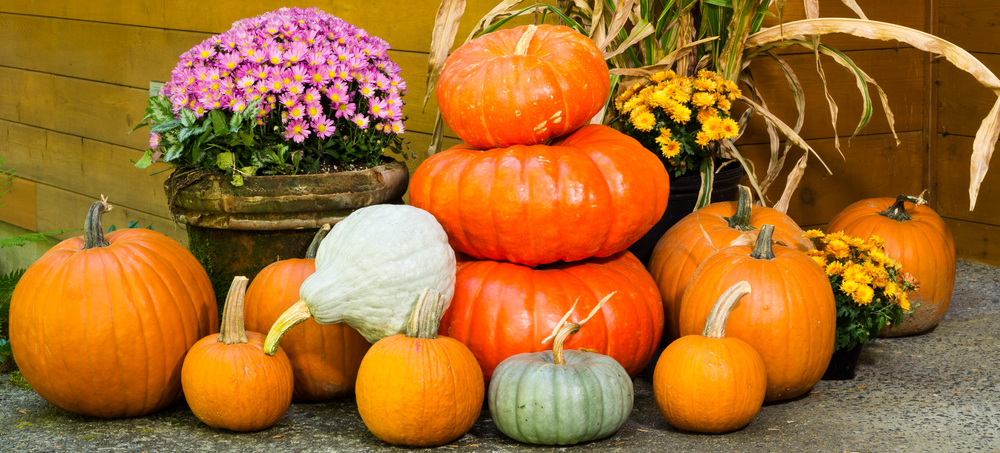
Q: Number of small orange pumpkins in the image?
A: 3